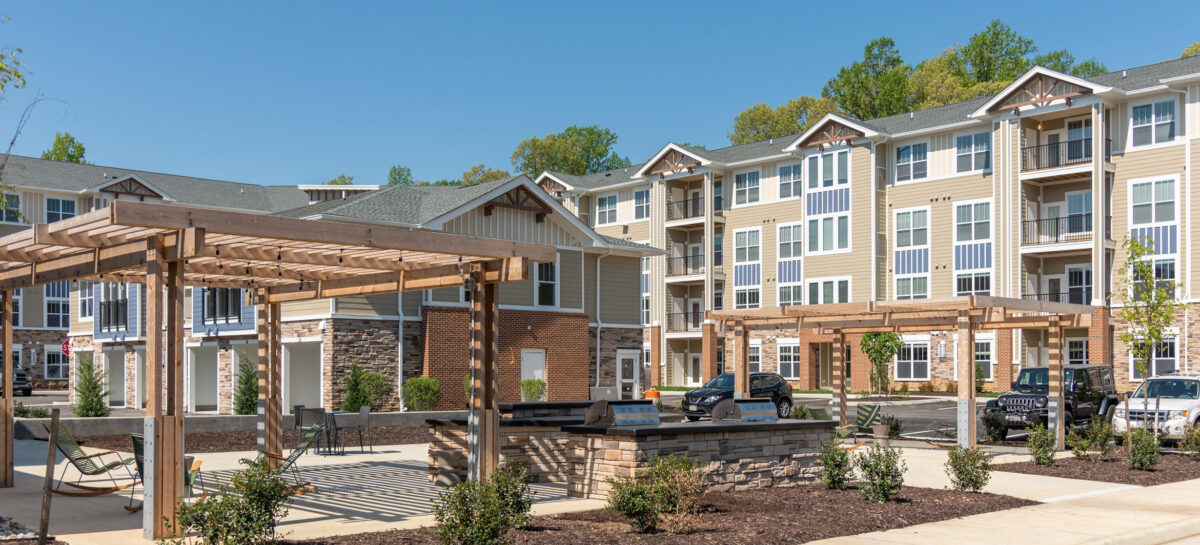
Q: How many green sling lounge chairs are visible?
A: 6